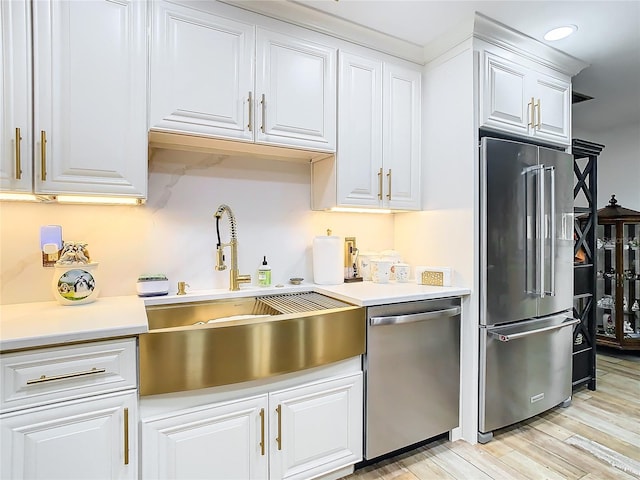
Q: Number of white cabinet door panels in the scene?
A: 11